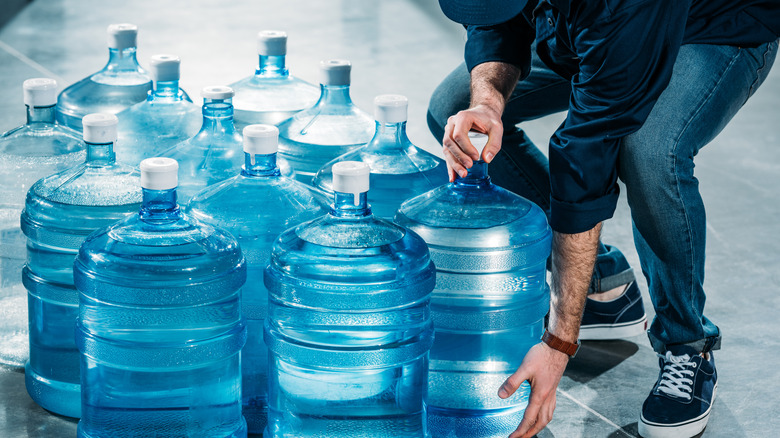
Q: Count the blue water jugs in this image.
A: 12